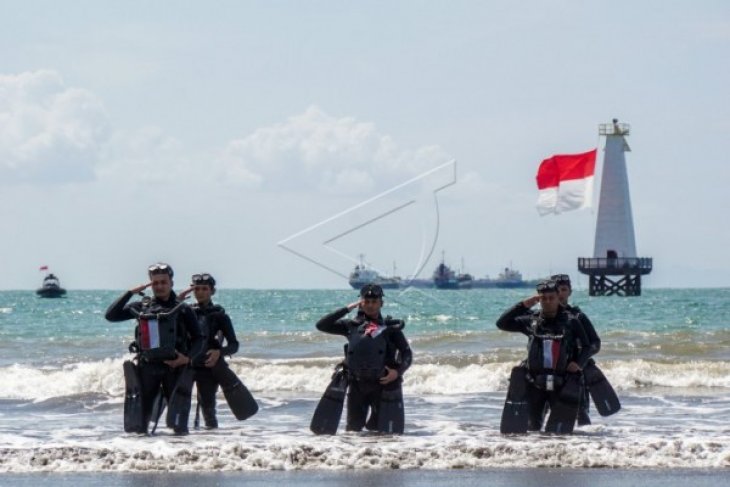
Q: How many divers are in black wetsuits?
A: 5